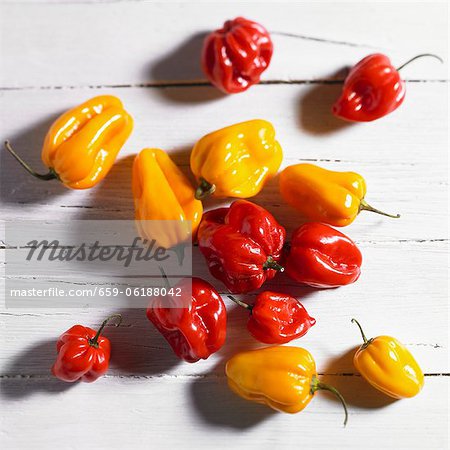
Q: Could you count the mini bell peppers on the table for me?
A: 13